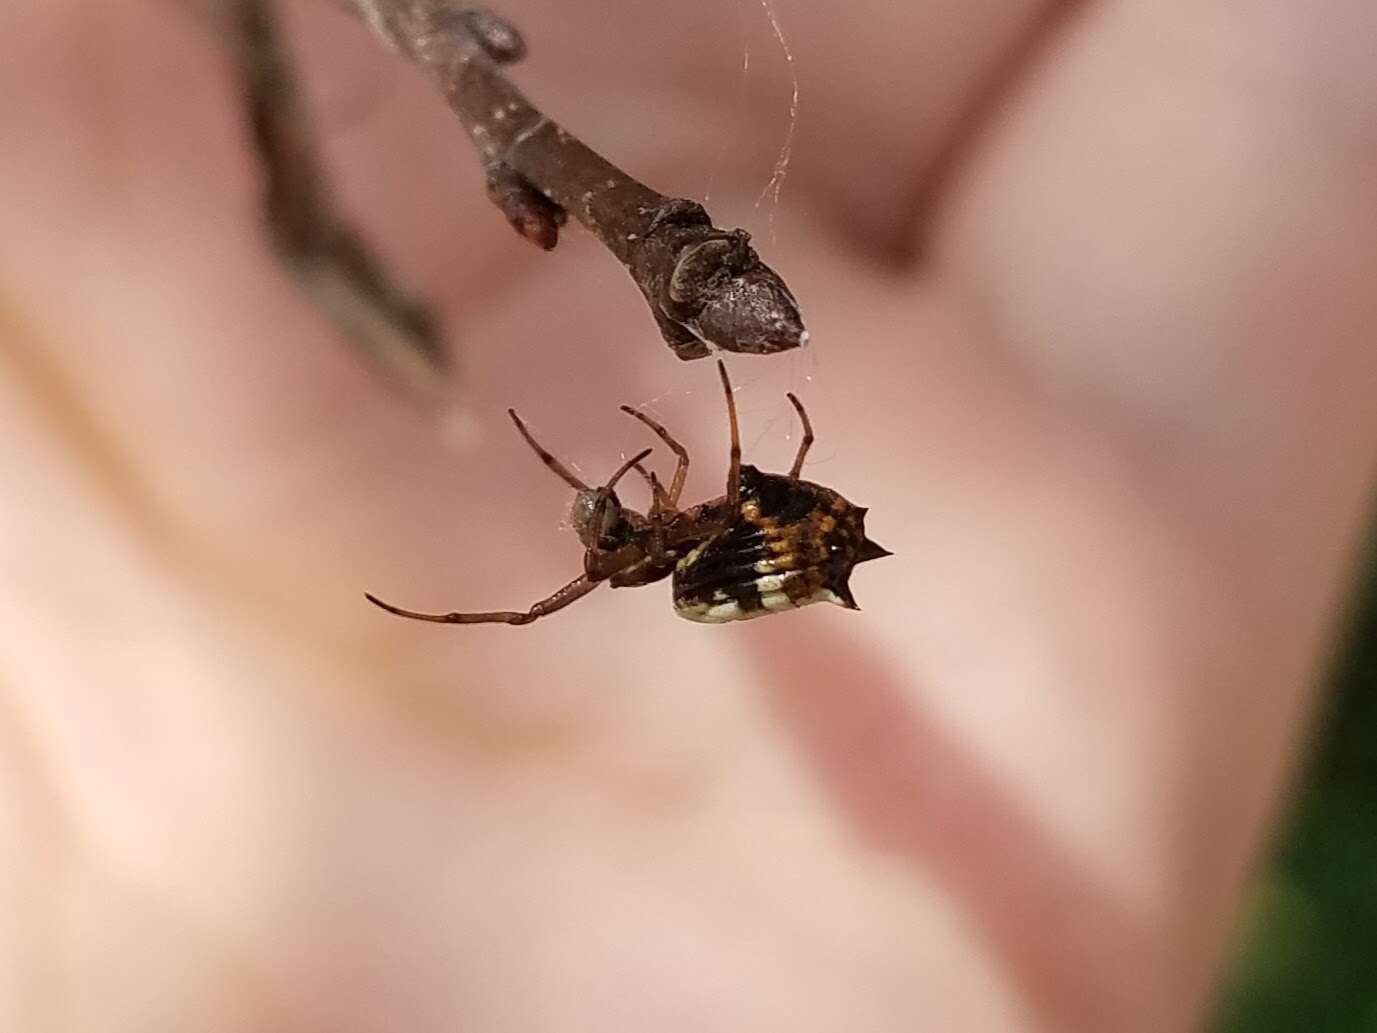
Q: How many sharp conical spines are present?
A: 3